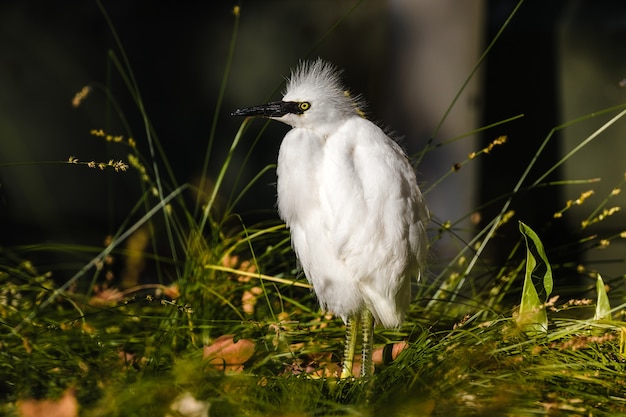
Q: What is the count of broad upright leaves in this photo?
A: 2